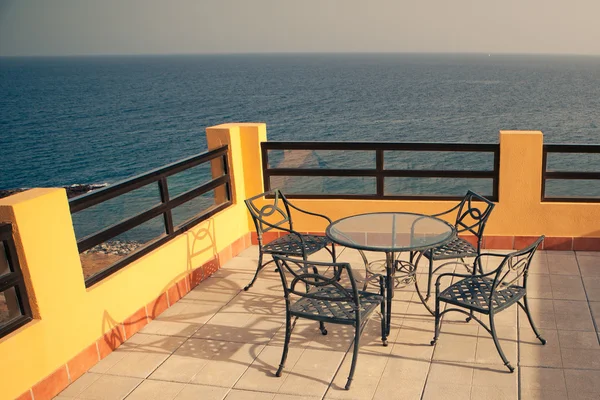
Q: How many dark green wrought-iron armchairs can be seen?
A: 4